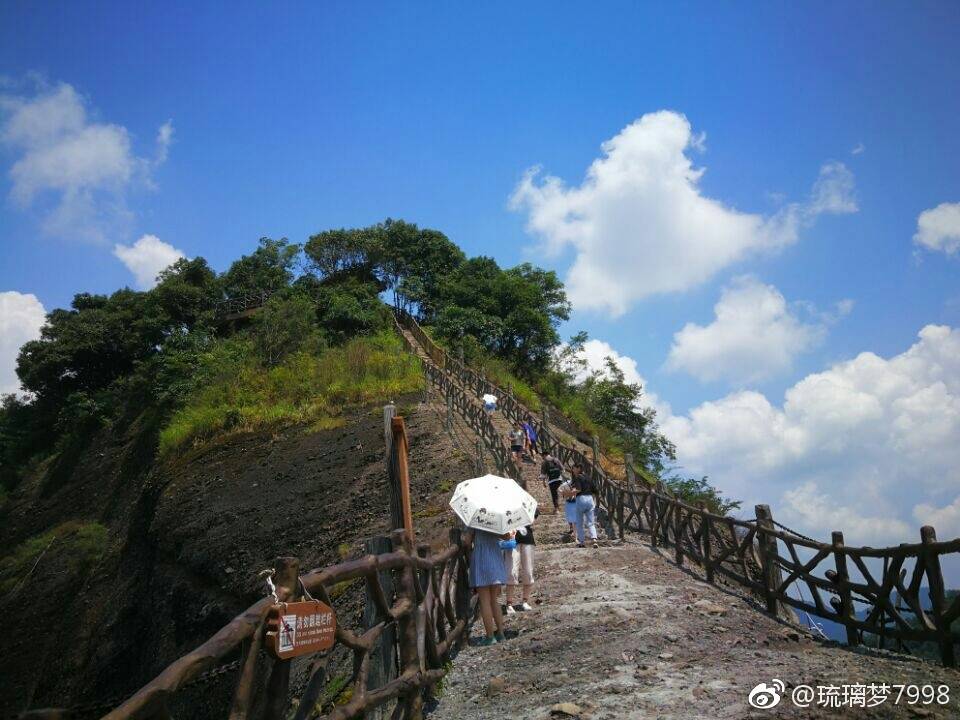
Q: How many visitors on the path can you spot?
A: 8